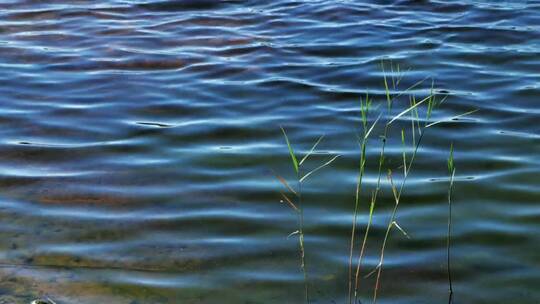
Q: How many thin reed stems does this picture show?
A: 5